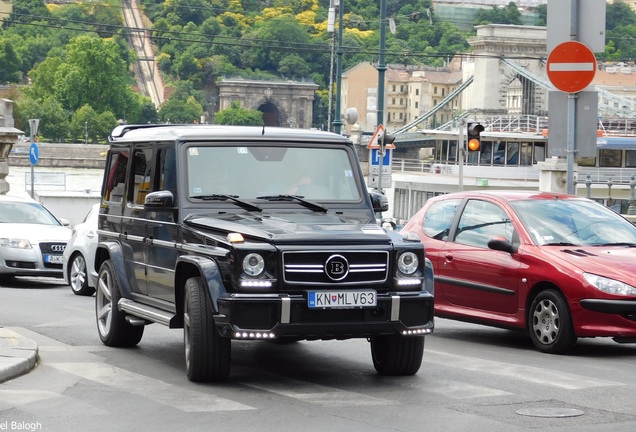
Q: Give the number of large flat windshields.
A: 1